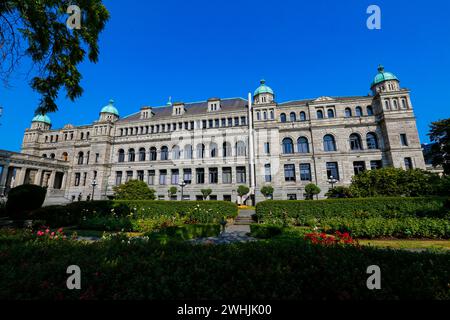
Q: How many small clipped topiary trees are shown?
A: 5